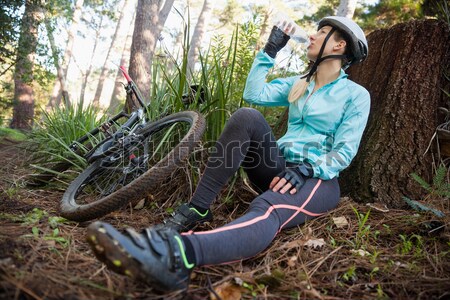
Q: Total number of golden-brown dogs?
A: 0